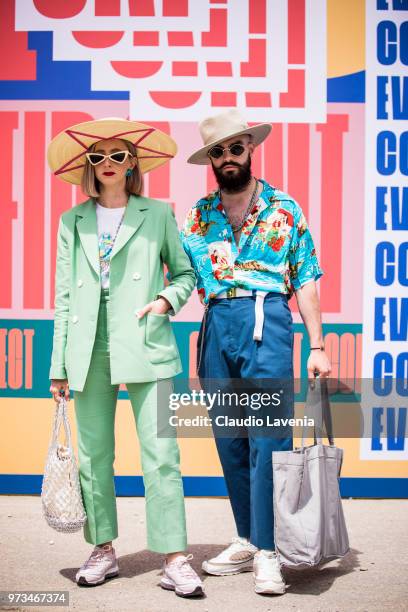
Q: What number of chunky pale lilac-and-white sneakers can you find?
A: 2